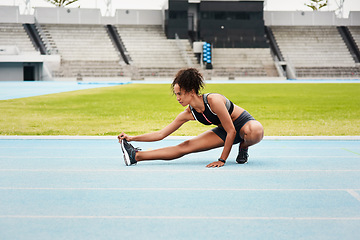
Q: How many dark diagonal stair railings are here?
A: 4